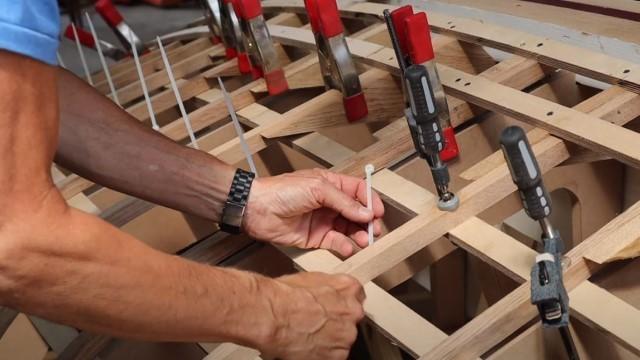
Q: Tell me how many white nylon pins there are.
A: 7